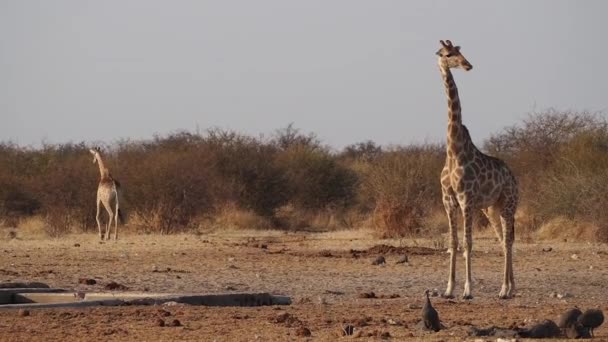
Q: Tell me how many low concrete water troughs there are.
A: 1